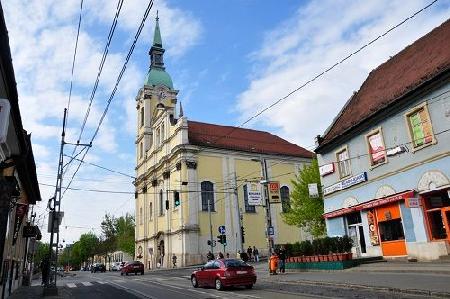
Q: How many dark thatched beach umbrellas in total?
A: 0